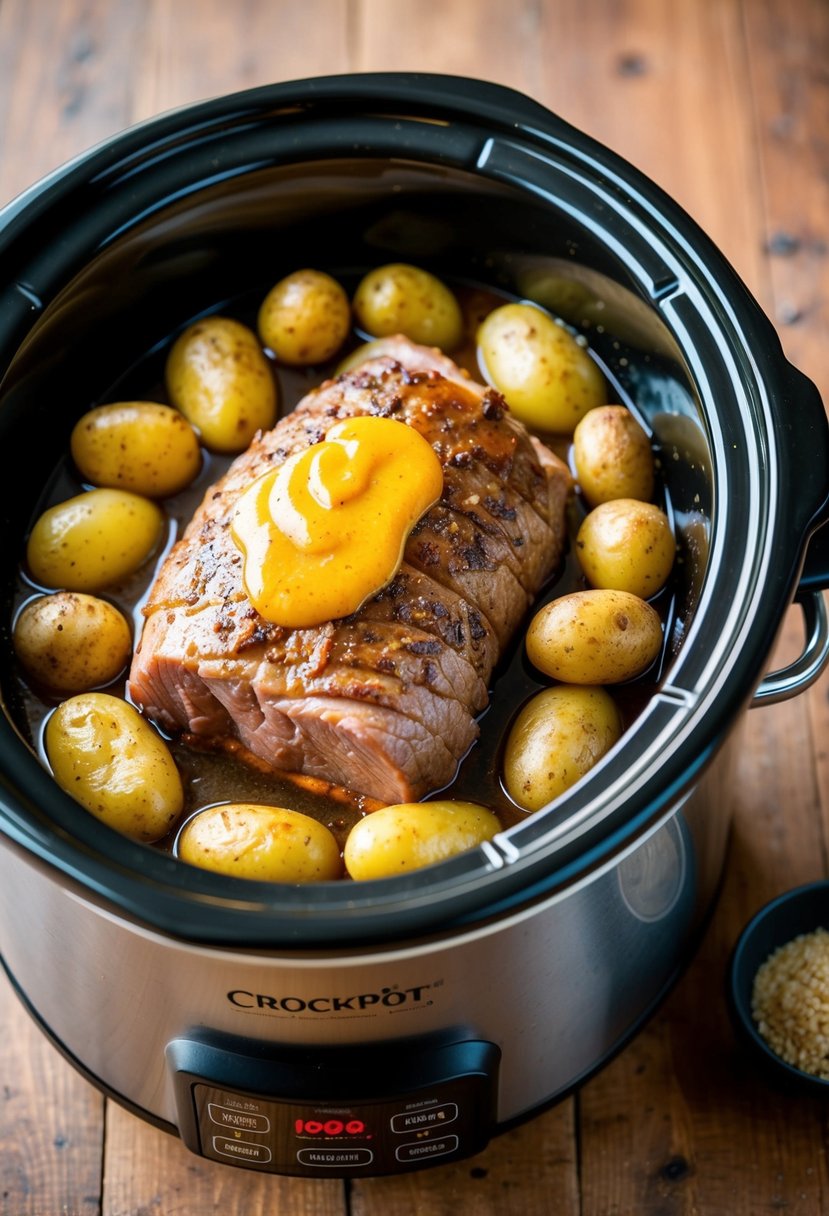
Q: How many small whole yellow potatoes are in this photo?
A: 14